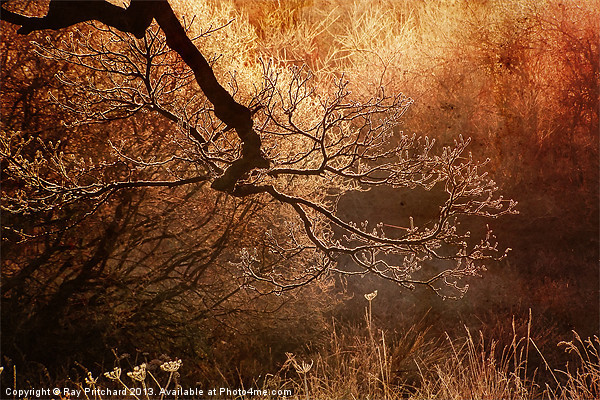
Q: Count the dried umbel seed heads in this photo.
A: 6